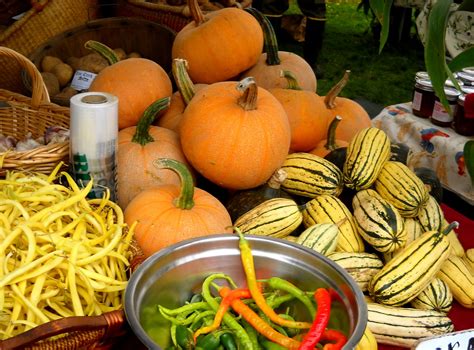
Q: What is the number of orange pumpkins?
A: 10